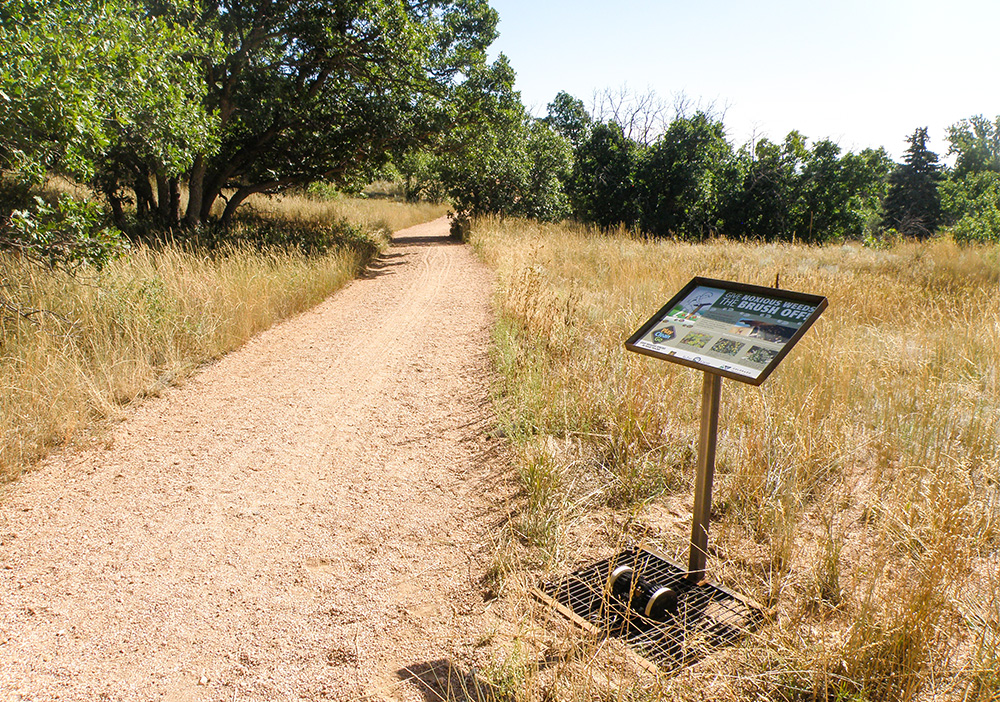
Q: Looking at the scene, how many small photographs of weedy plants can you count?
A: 3